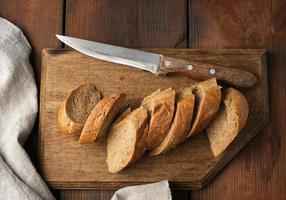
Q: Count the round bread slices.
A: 1